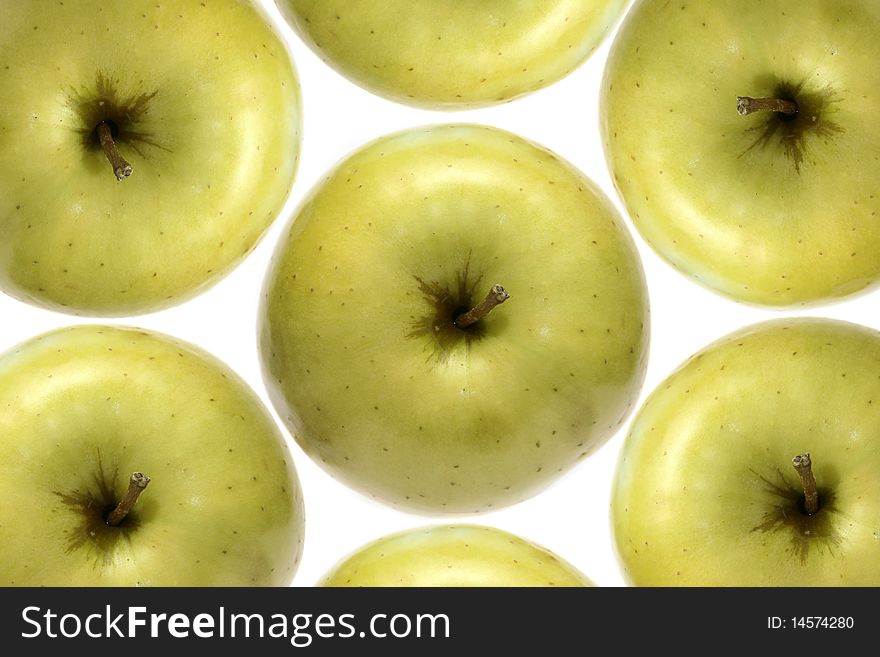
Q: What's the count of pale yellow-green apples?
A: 7